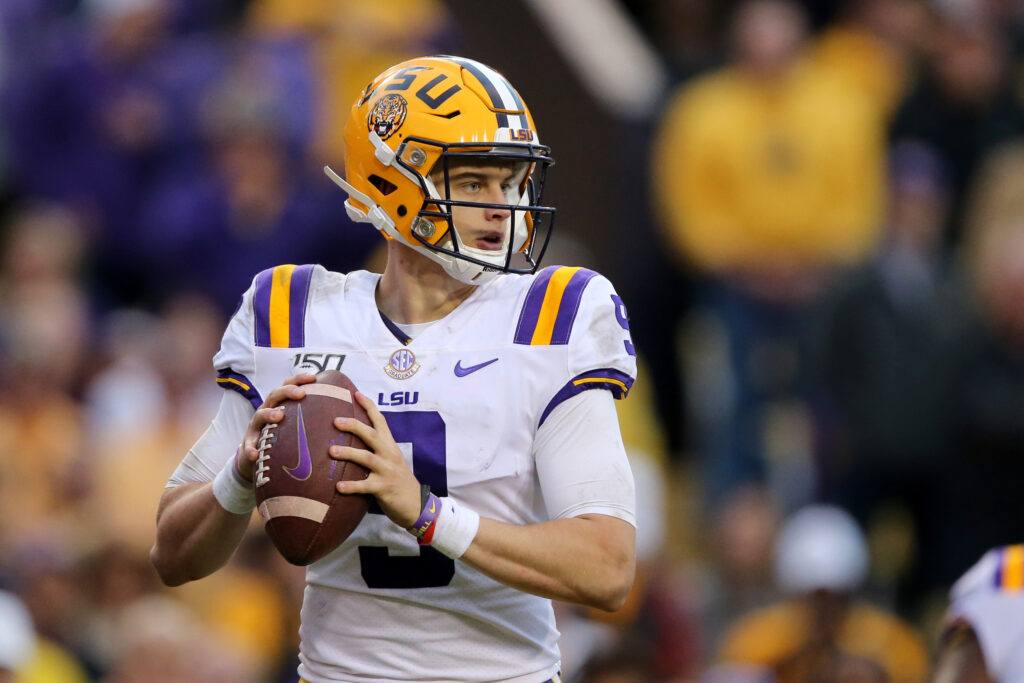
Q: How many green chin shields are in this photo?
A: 0